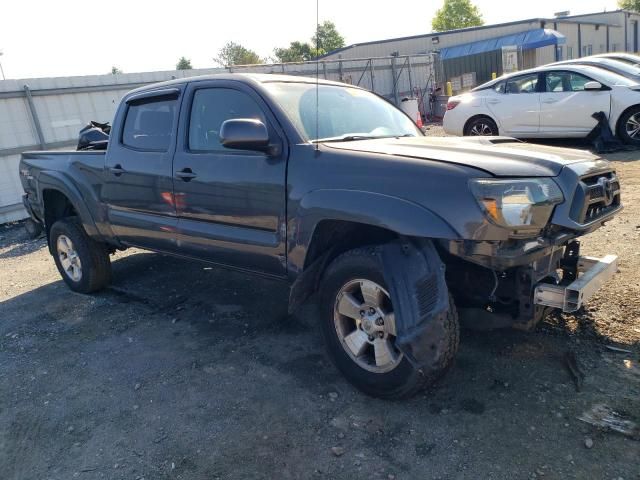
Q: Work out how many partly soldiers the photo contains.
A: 0